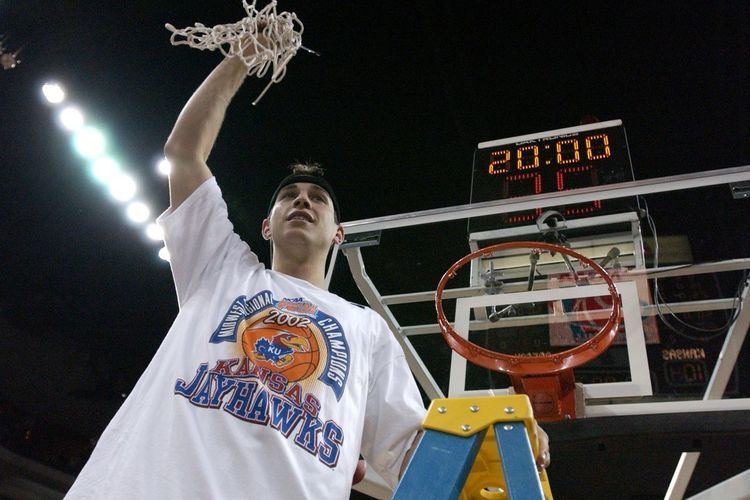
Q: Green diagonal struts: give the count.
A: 0